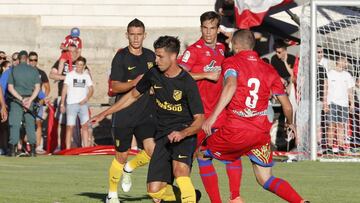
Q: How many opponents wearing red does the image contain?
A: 2